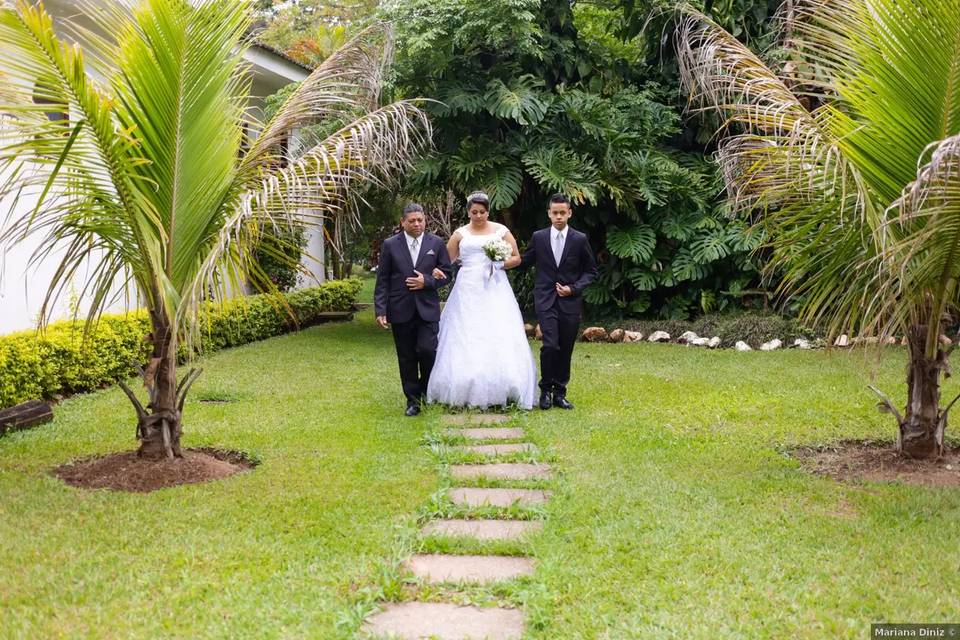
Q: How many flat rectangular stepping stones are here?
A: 8